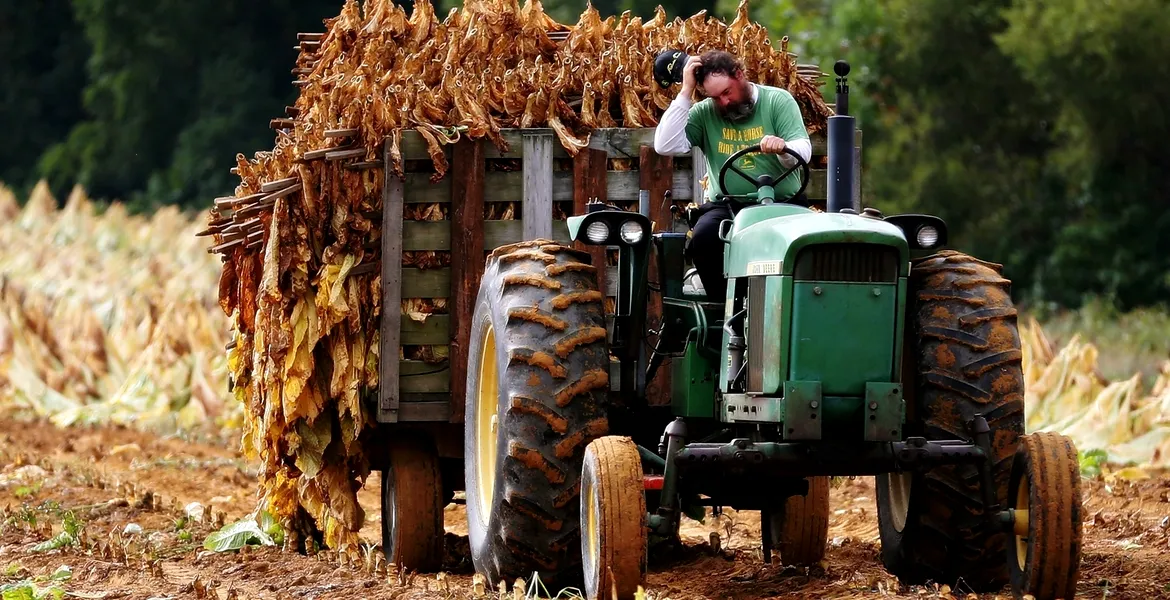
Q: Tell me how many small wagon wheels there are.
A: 2